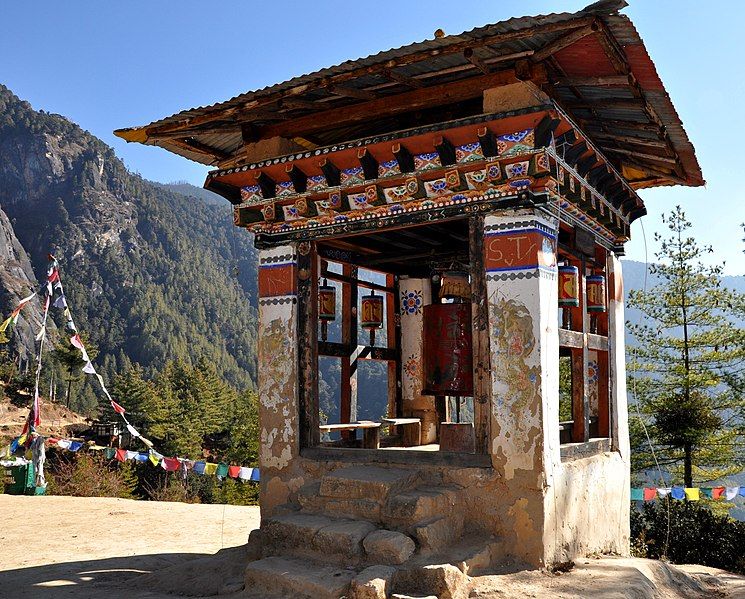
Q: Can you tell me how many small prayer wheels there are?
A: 4